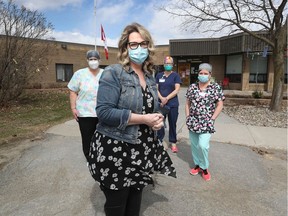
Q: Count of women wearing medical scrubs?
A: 3